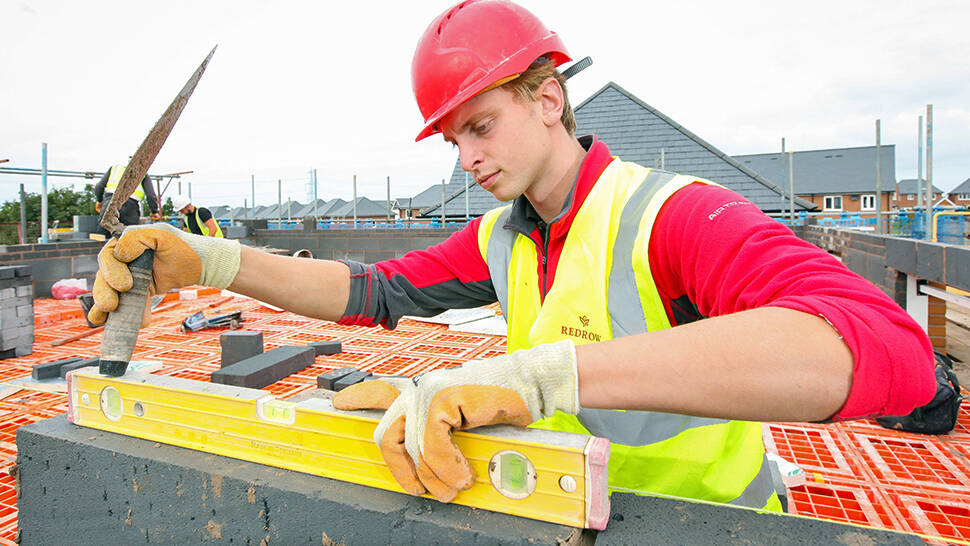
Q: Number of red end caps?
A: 2